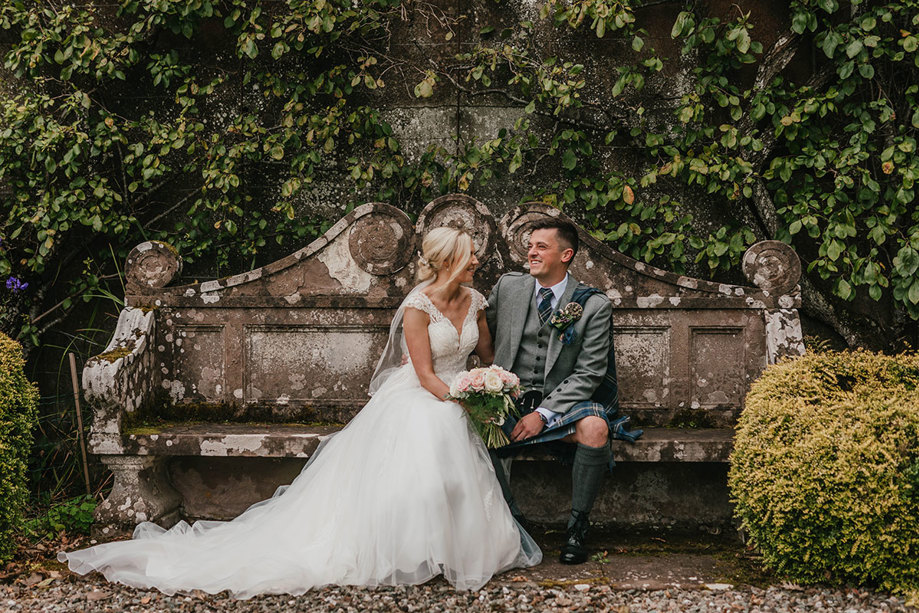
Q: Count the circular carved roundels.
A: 5